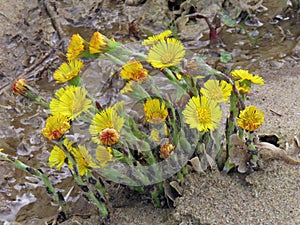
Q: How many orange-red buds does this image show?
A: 3